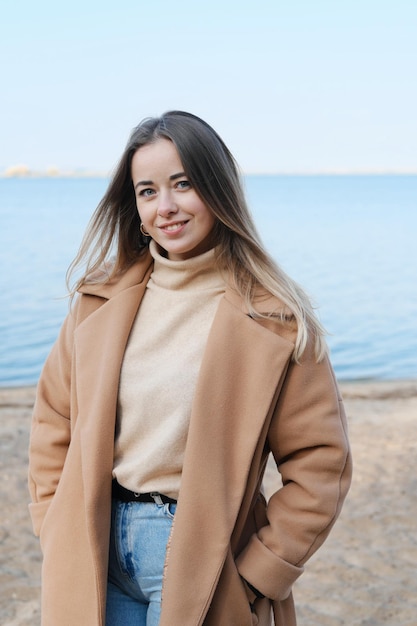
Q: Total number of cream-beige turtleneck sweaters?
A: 1